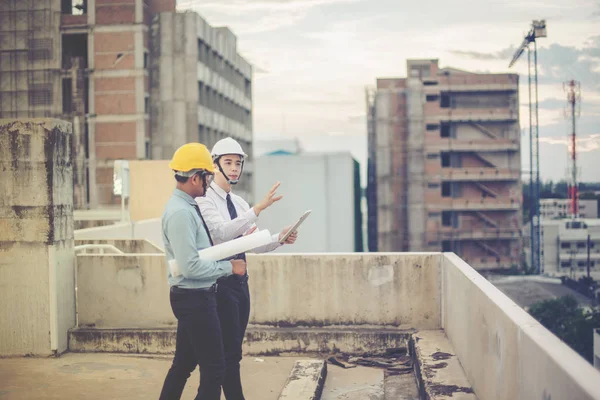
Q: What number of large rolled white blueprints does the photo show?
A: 1